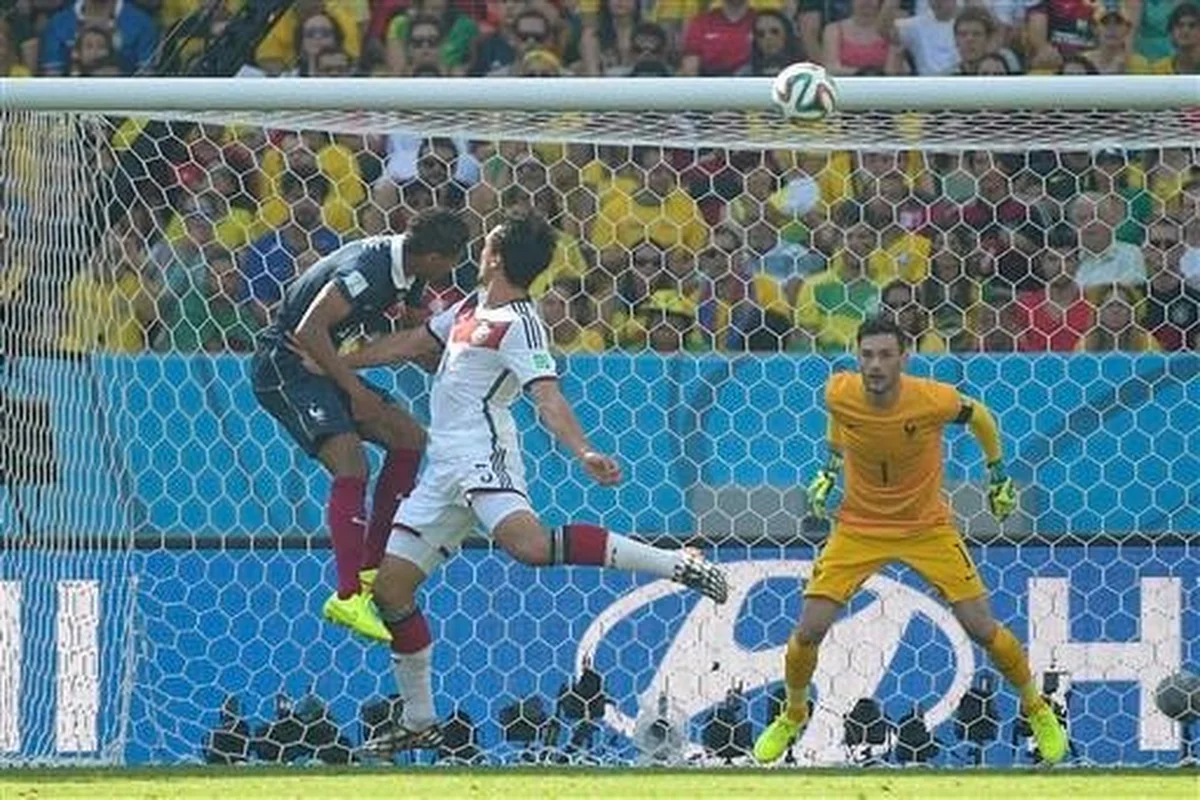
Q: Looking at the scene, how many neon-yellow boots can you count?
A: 4